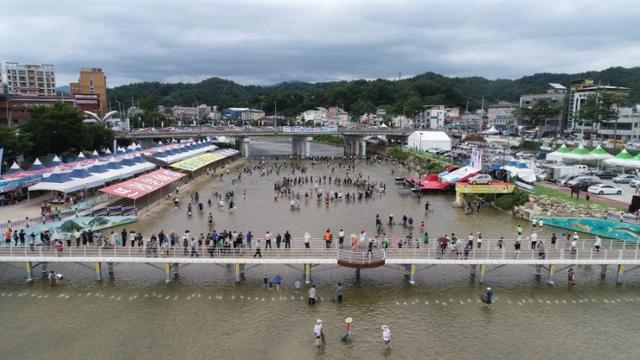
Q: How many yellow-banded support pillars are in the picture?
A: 9